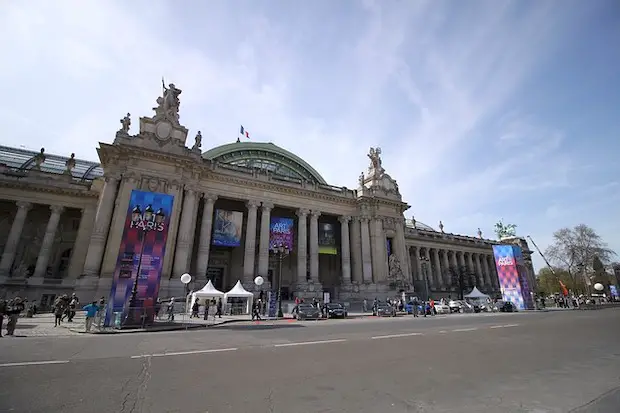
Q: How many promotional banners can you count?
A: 5